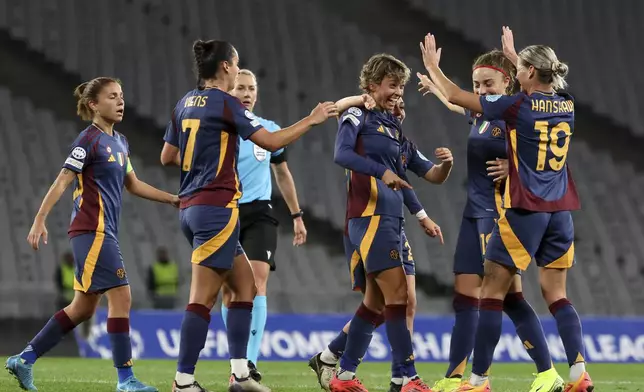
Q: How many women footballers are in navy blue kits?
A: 6